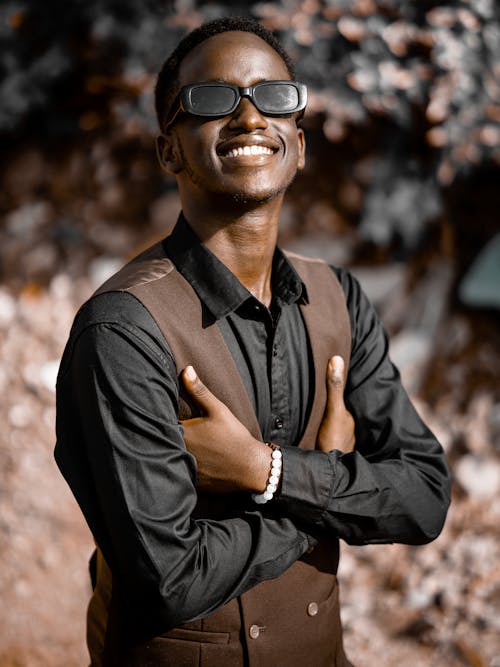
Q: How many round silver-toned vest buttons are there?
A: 2